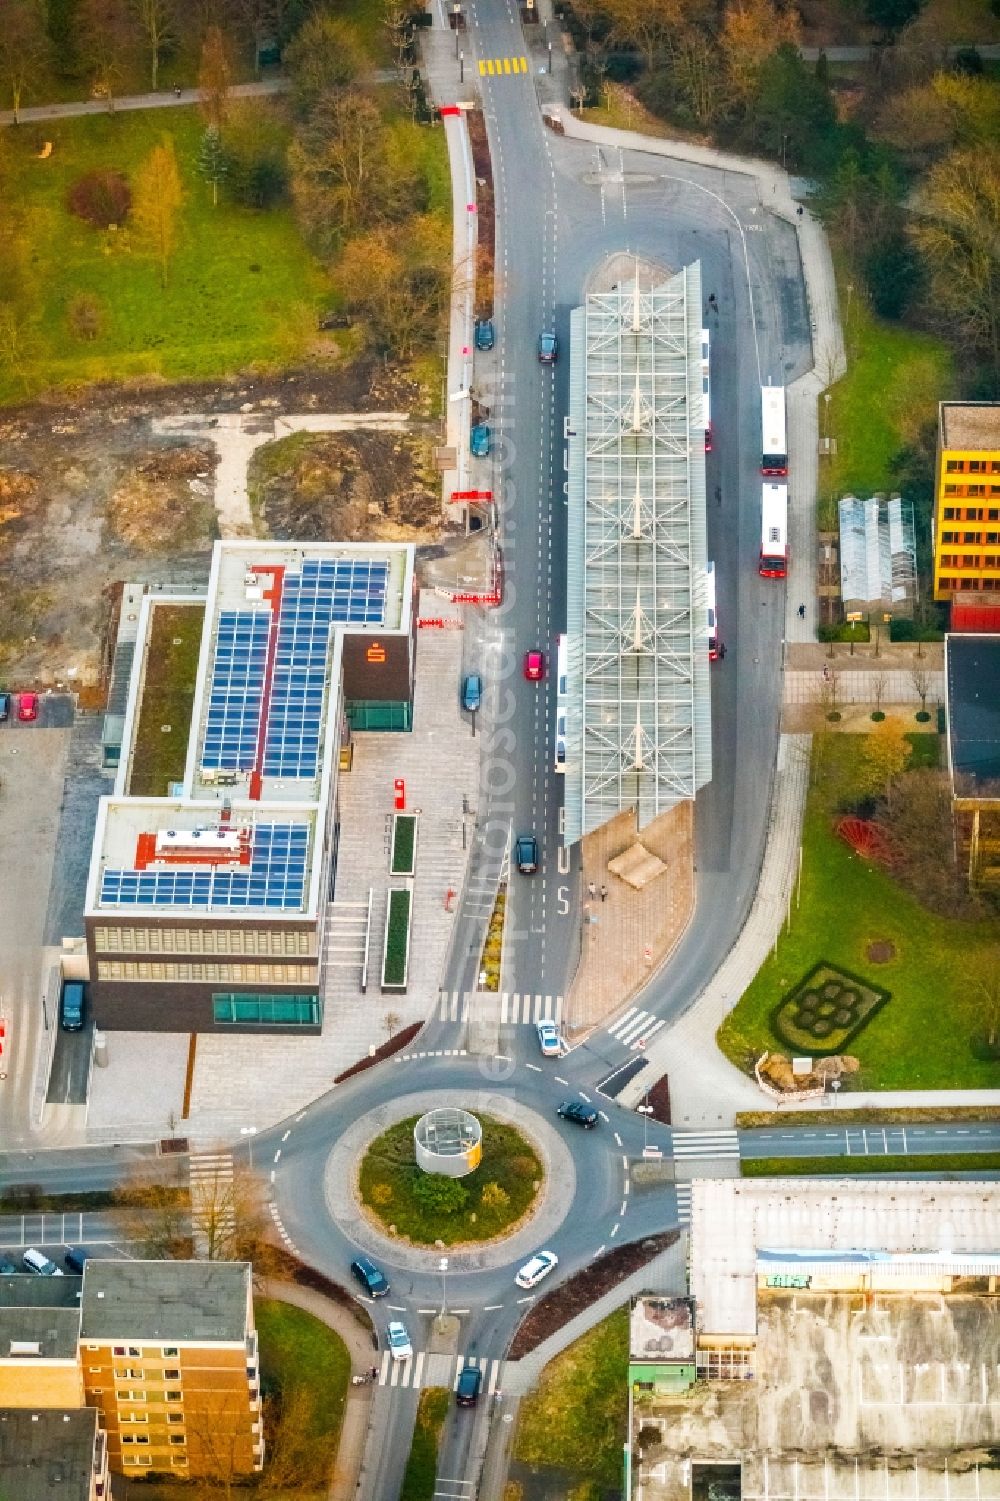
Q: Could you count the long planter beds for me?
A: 2